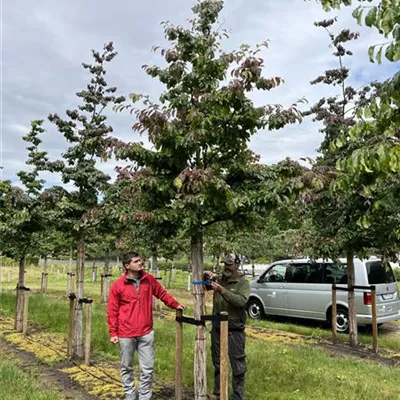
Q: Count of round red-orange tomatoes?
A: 0